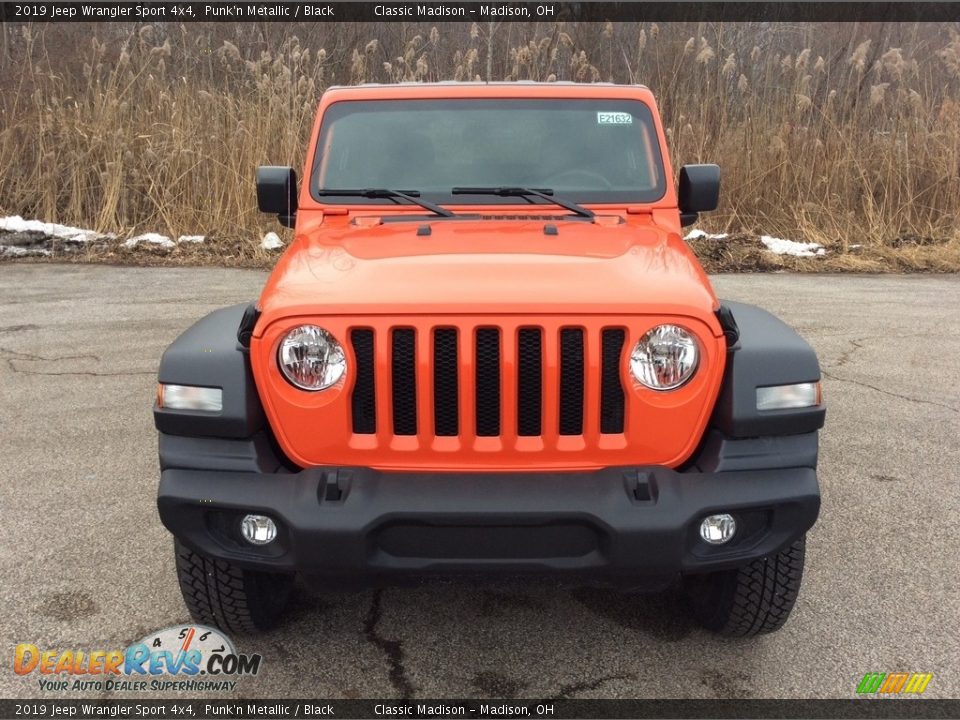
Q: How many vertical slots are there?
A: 7